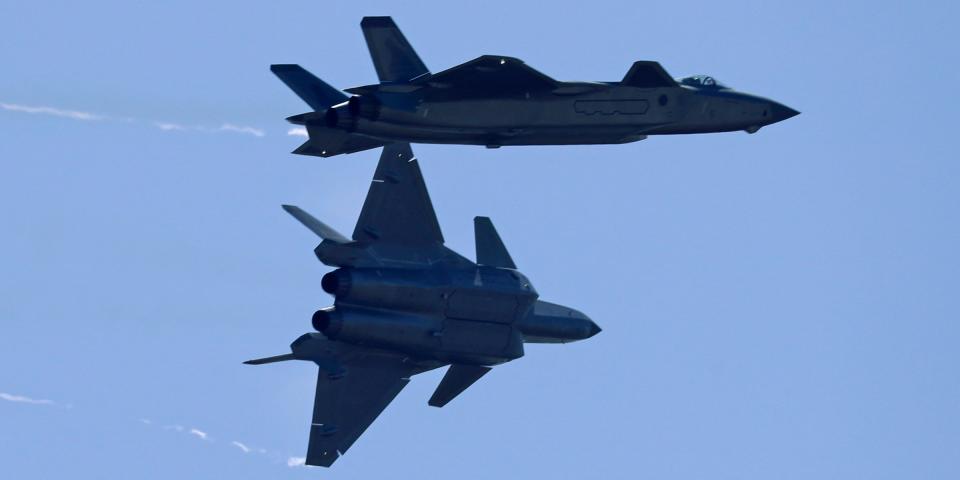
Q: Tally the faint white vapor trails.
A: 2